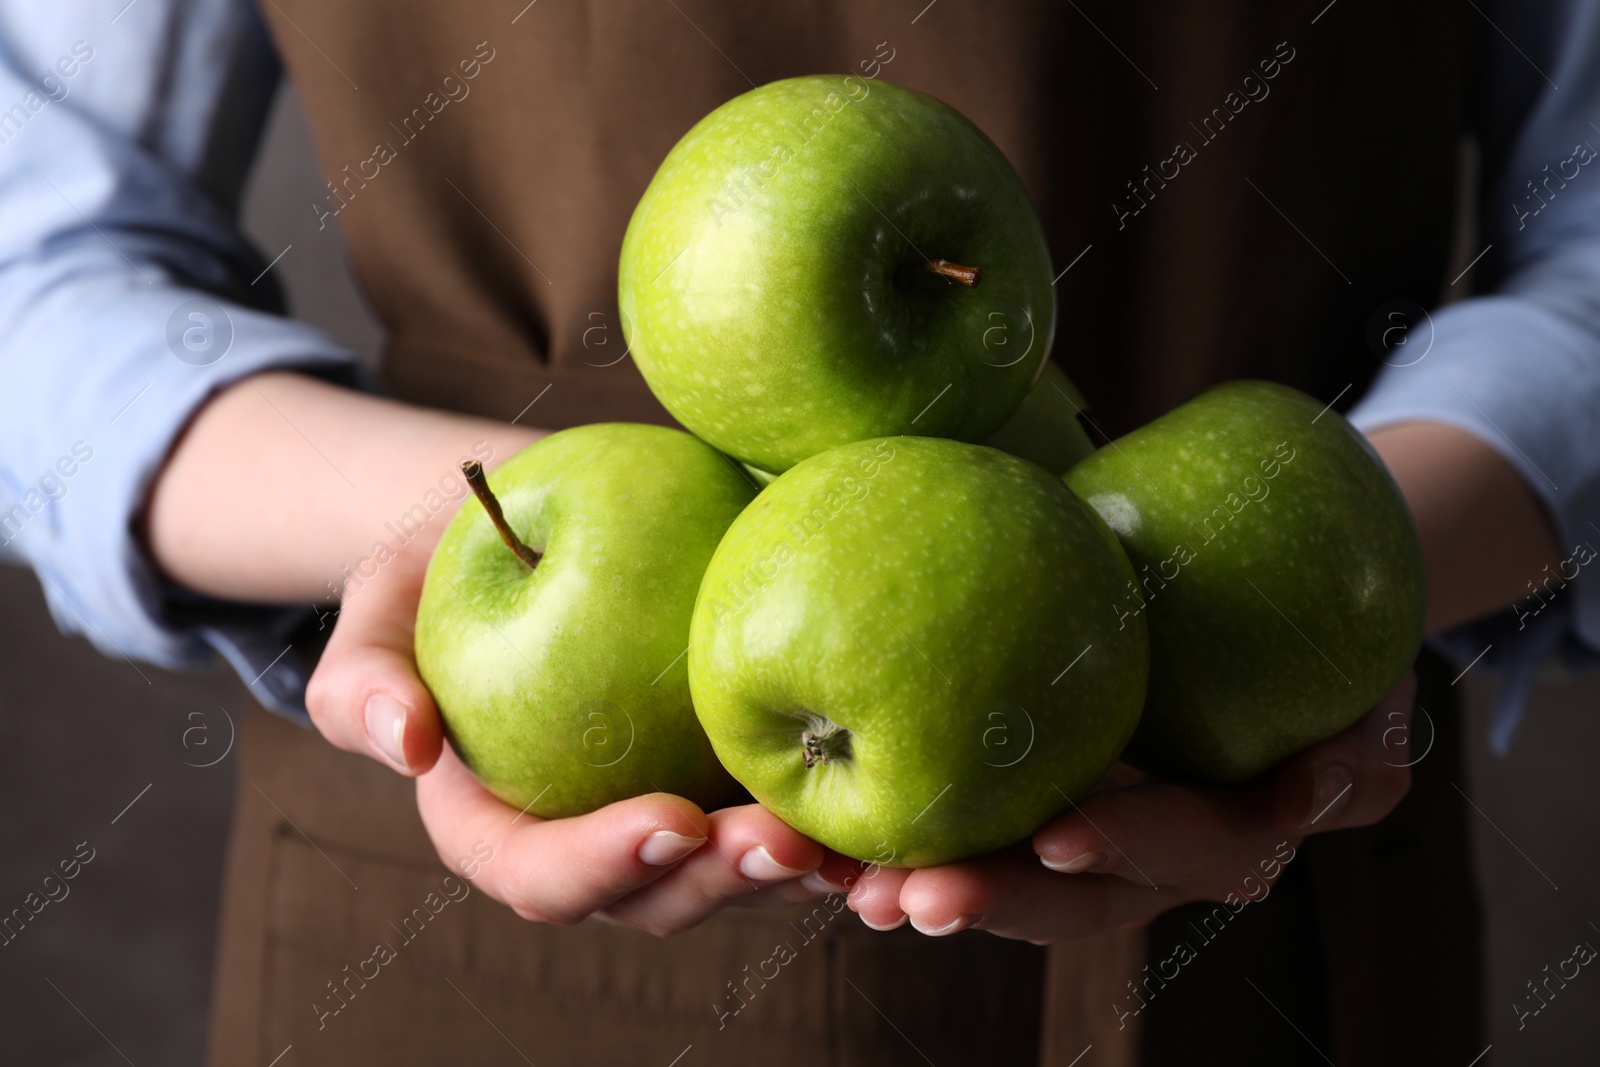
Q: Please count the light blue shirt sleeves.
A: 2